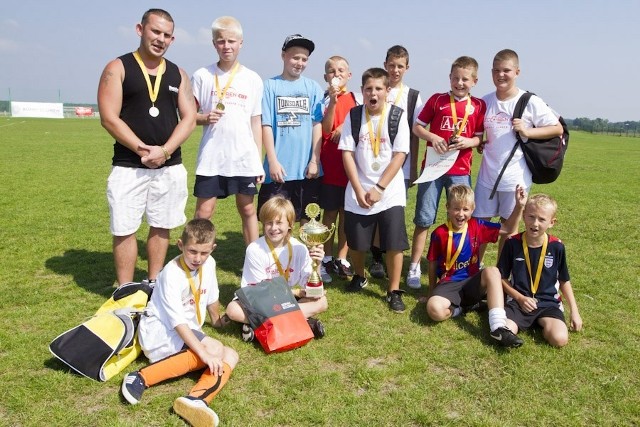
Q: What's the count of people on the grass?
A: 12